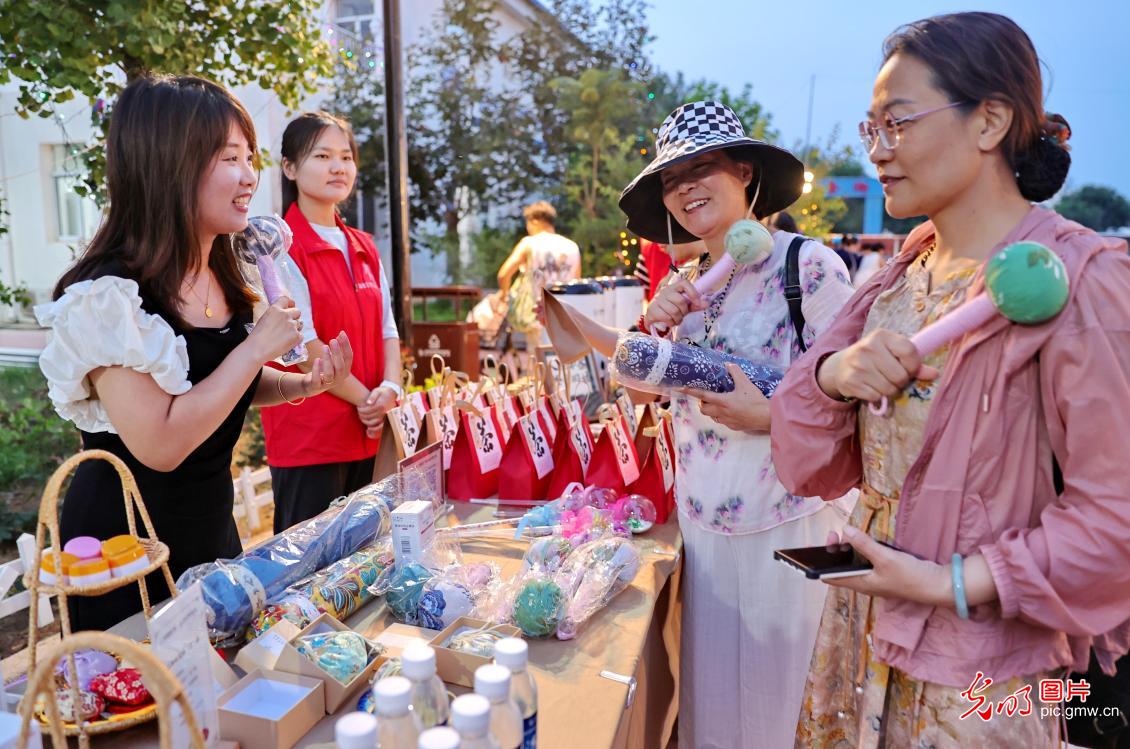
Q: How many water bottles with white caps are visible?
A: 7